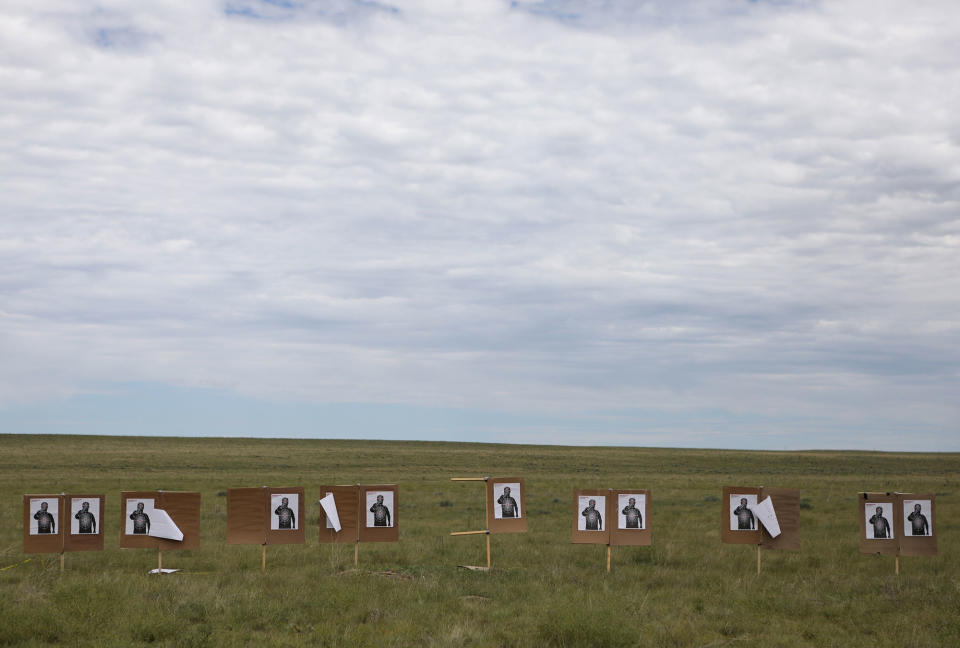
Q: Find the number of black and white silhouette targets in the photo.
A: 11